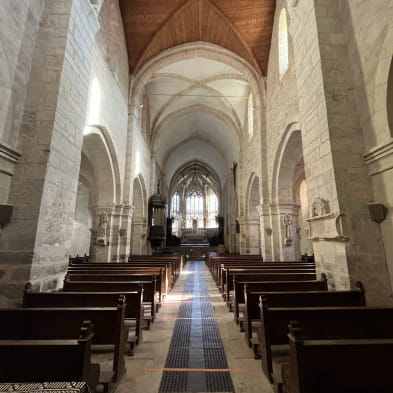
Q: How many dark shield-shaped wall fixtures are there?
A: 2